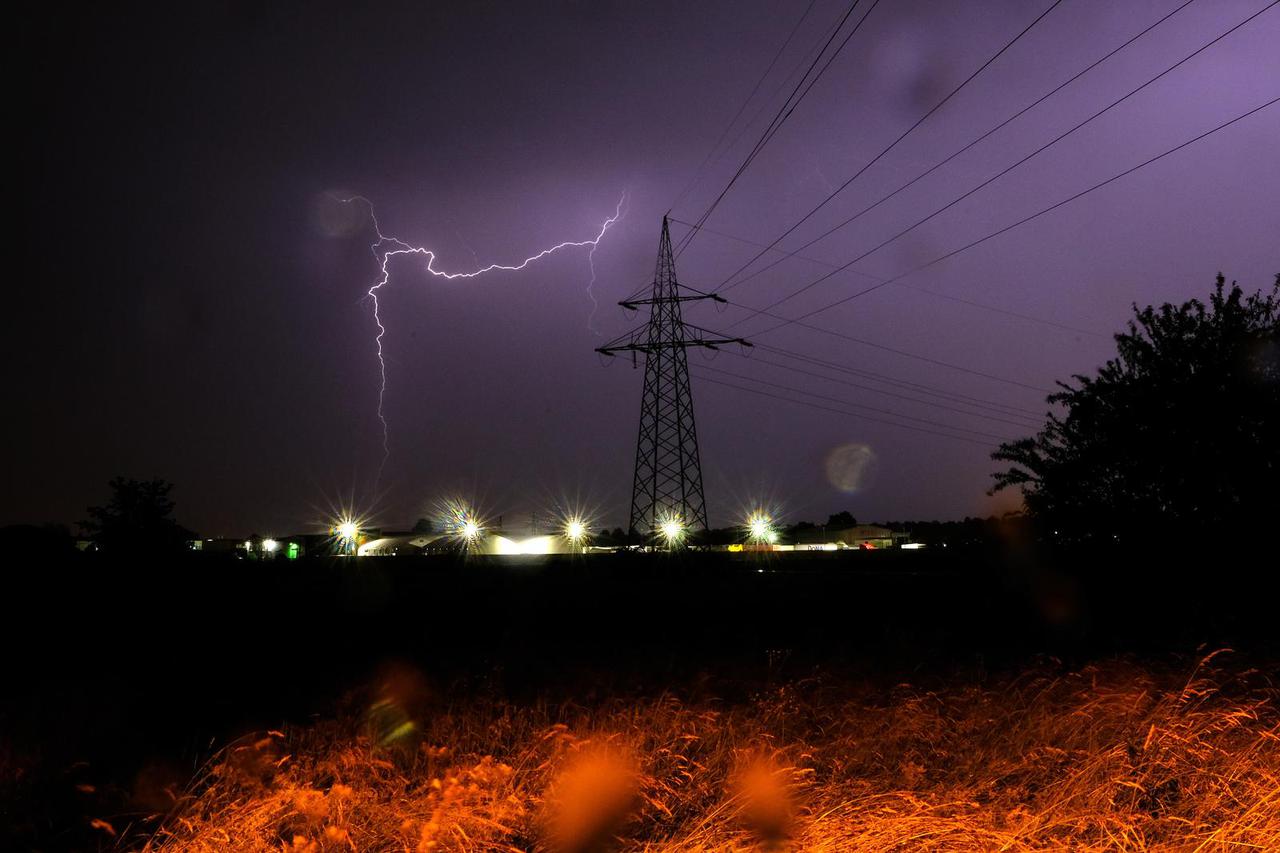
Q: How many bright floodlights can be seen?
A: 5